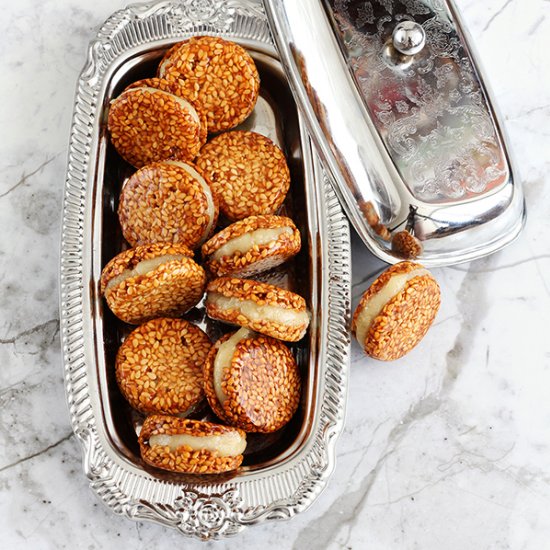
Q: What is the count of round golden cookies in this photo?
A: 11